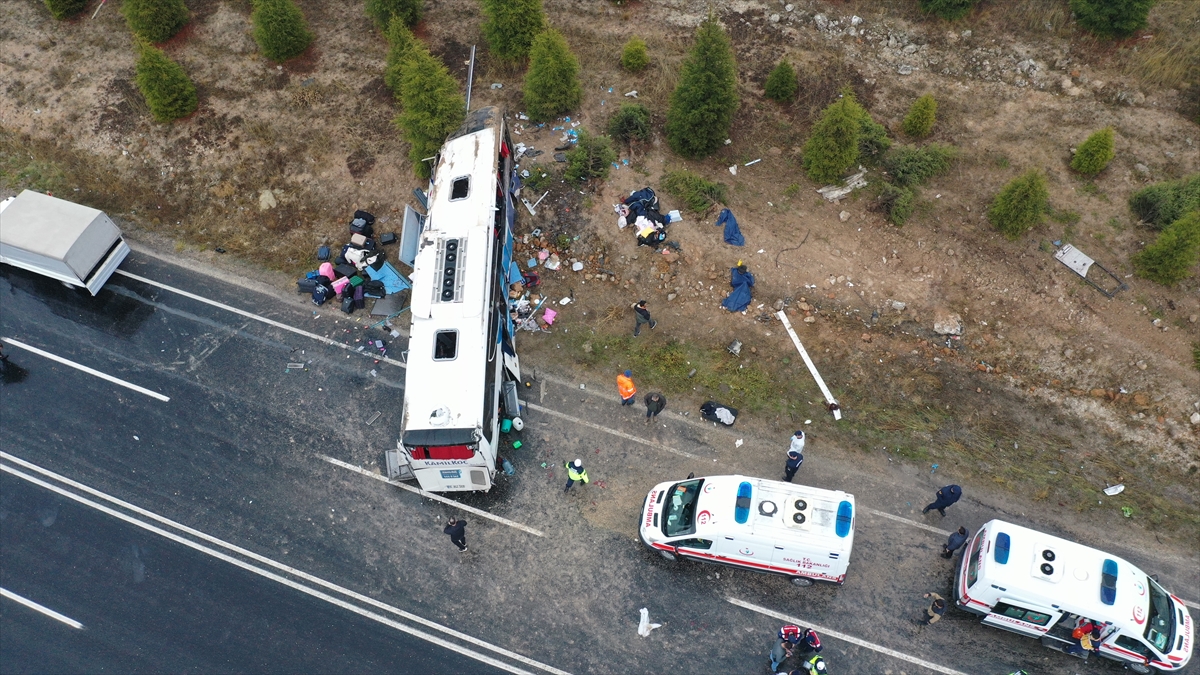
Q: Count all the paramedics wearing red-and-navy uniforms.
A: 2